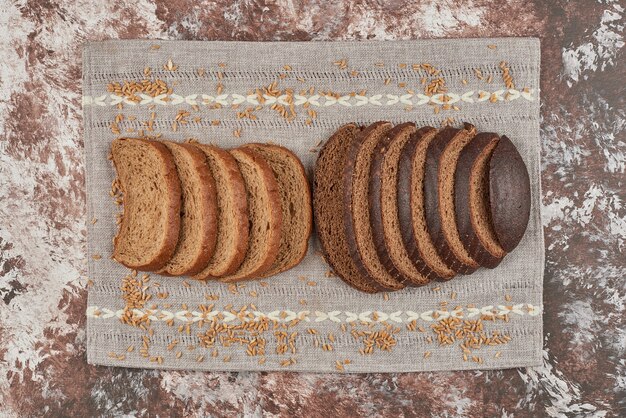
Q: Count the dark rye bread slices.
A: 7